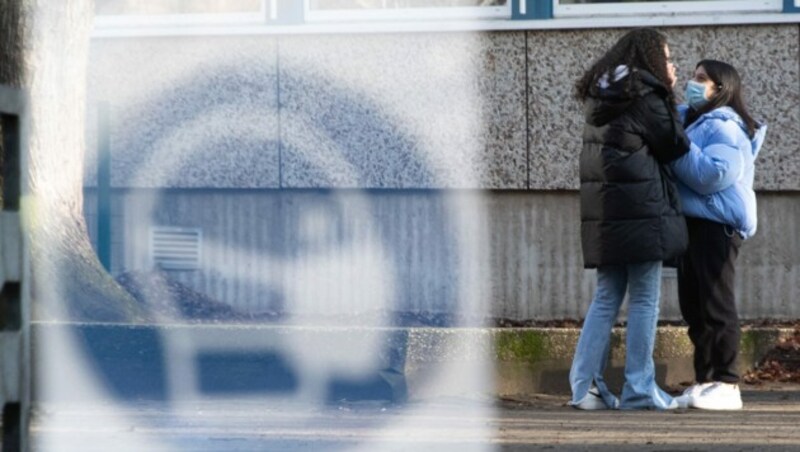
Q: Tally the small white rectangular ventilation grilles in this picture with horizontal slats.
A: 1